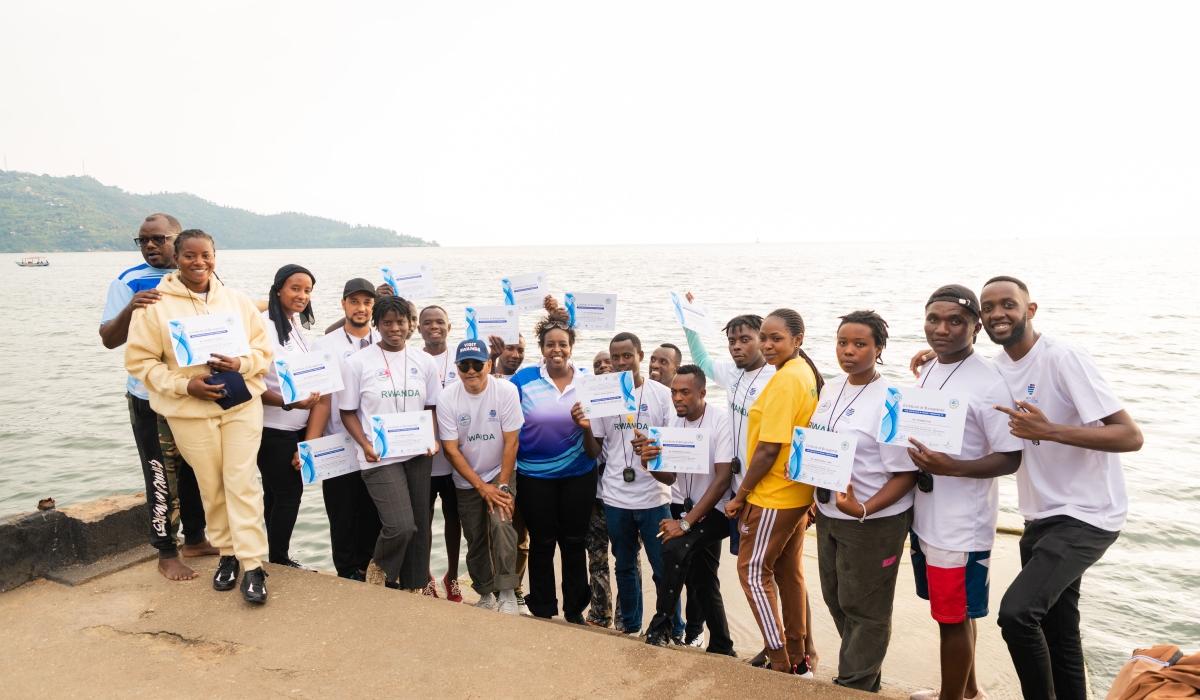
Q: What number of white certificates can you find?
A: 13